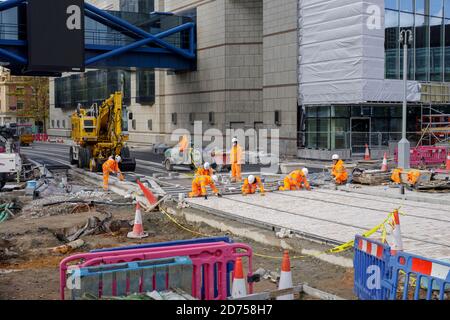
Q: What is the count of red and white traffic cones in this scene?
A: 7